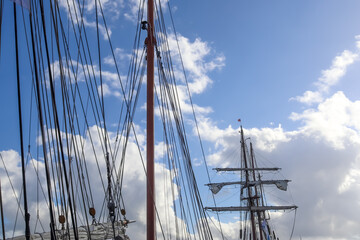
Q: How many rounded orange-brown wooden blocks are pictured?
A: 3